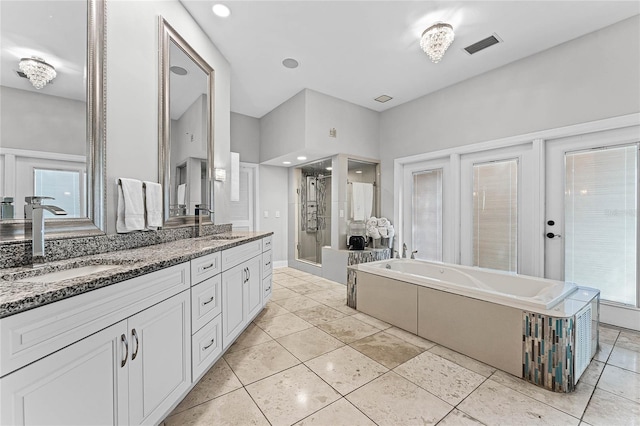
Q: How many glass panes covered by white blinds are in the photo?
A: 3